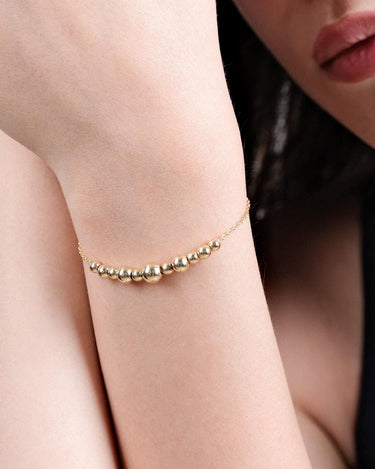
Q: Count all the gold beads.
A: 11